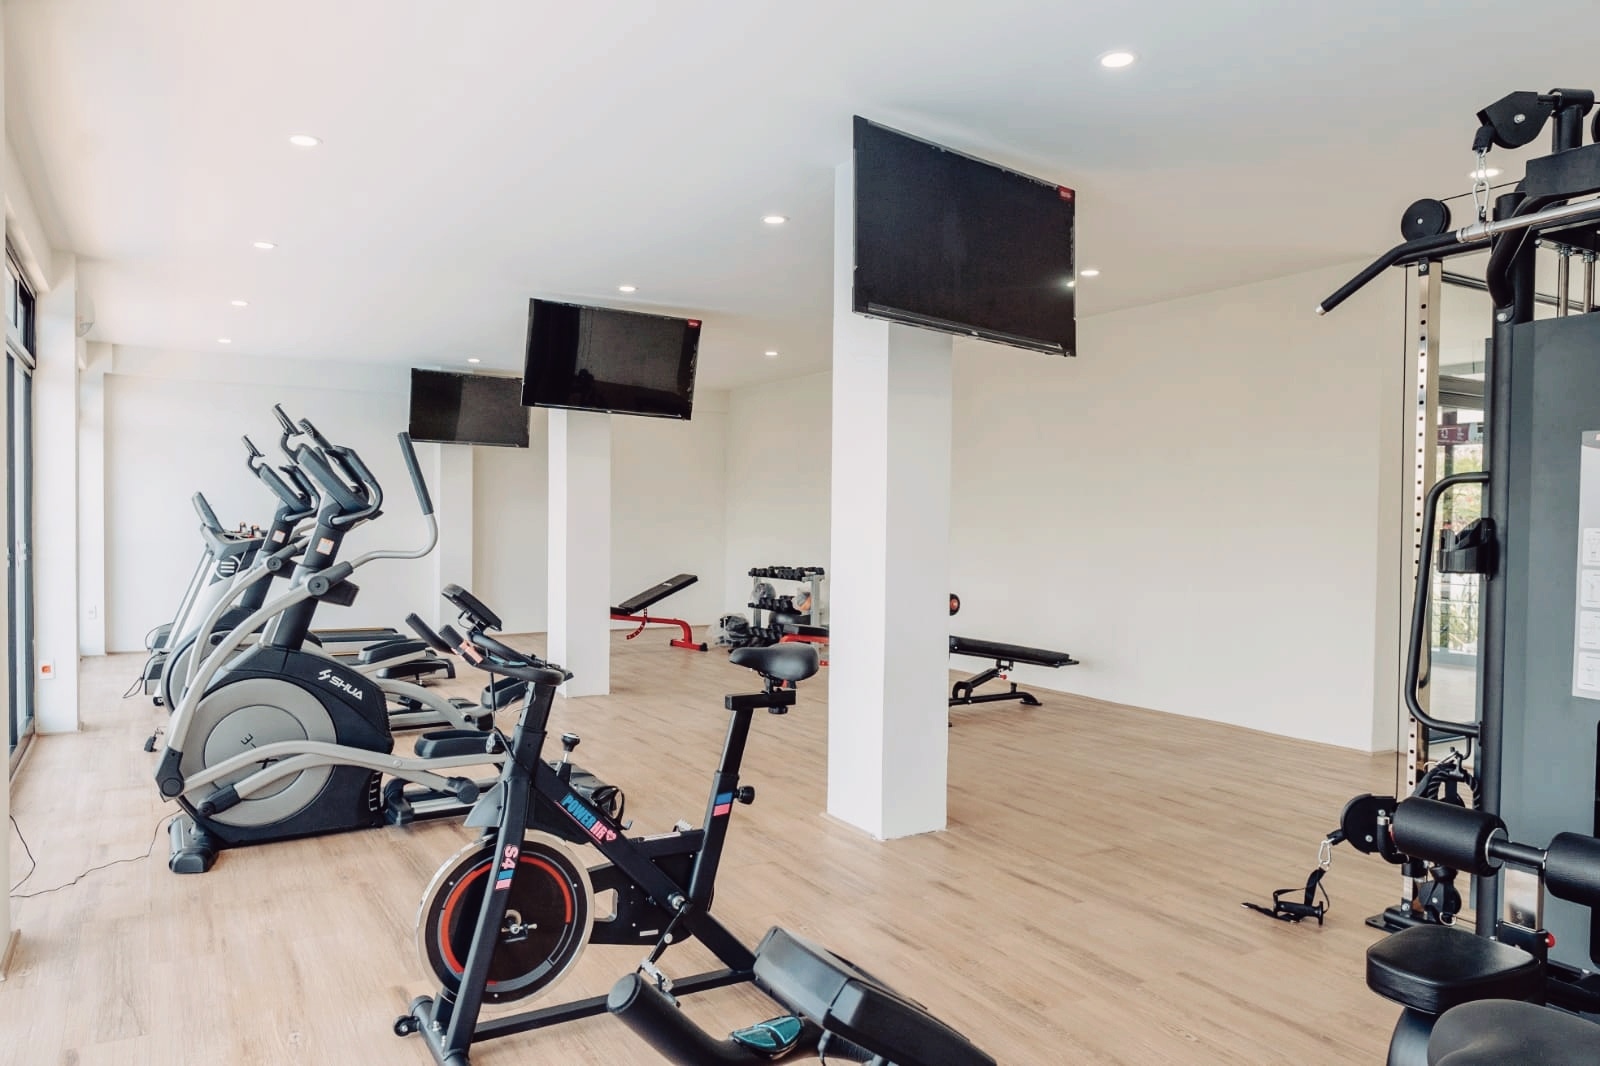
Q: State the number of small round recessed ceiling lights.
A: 11